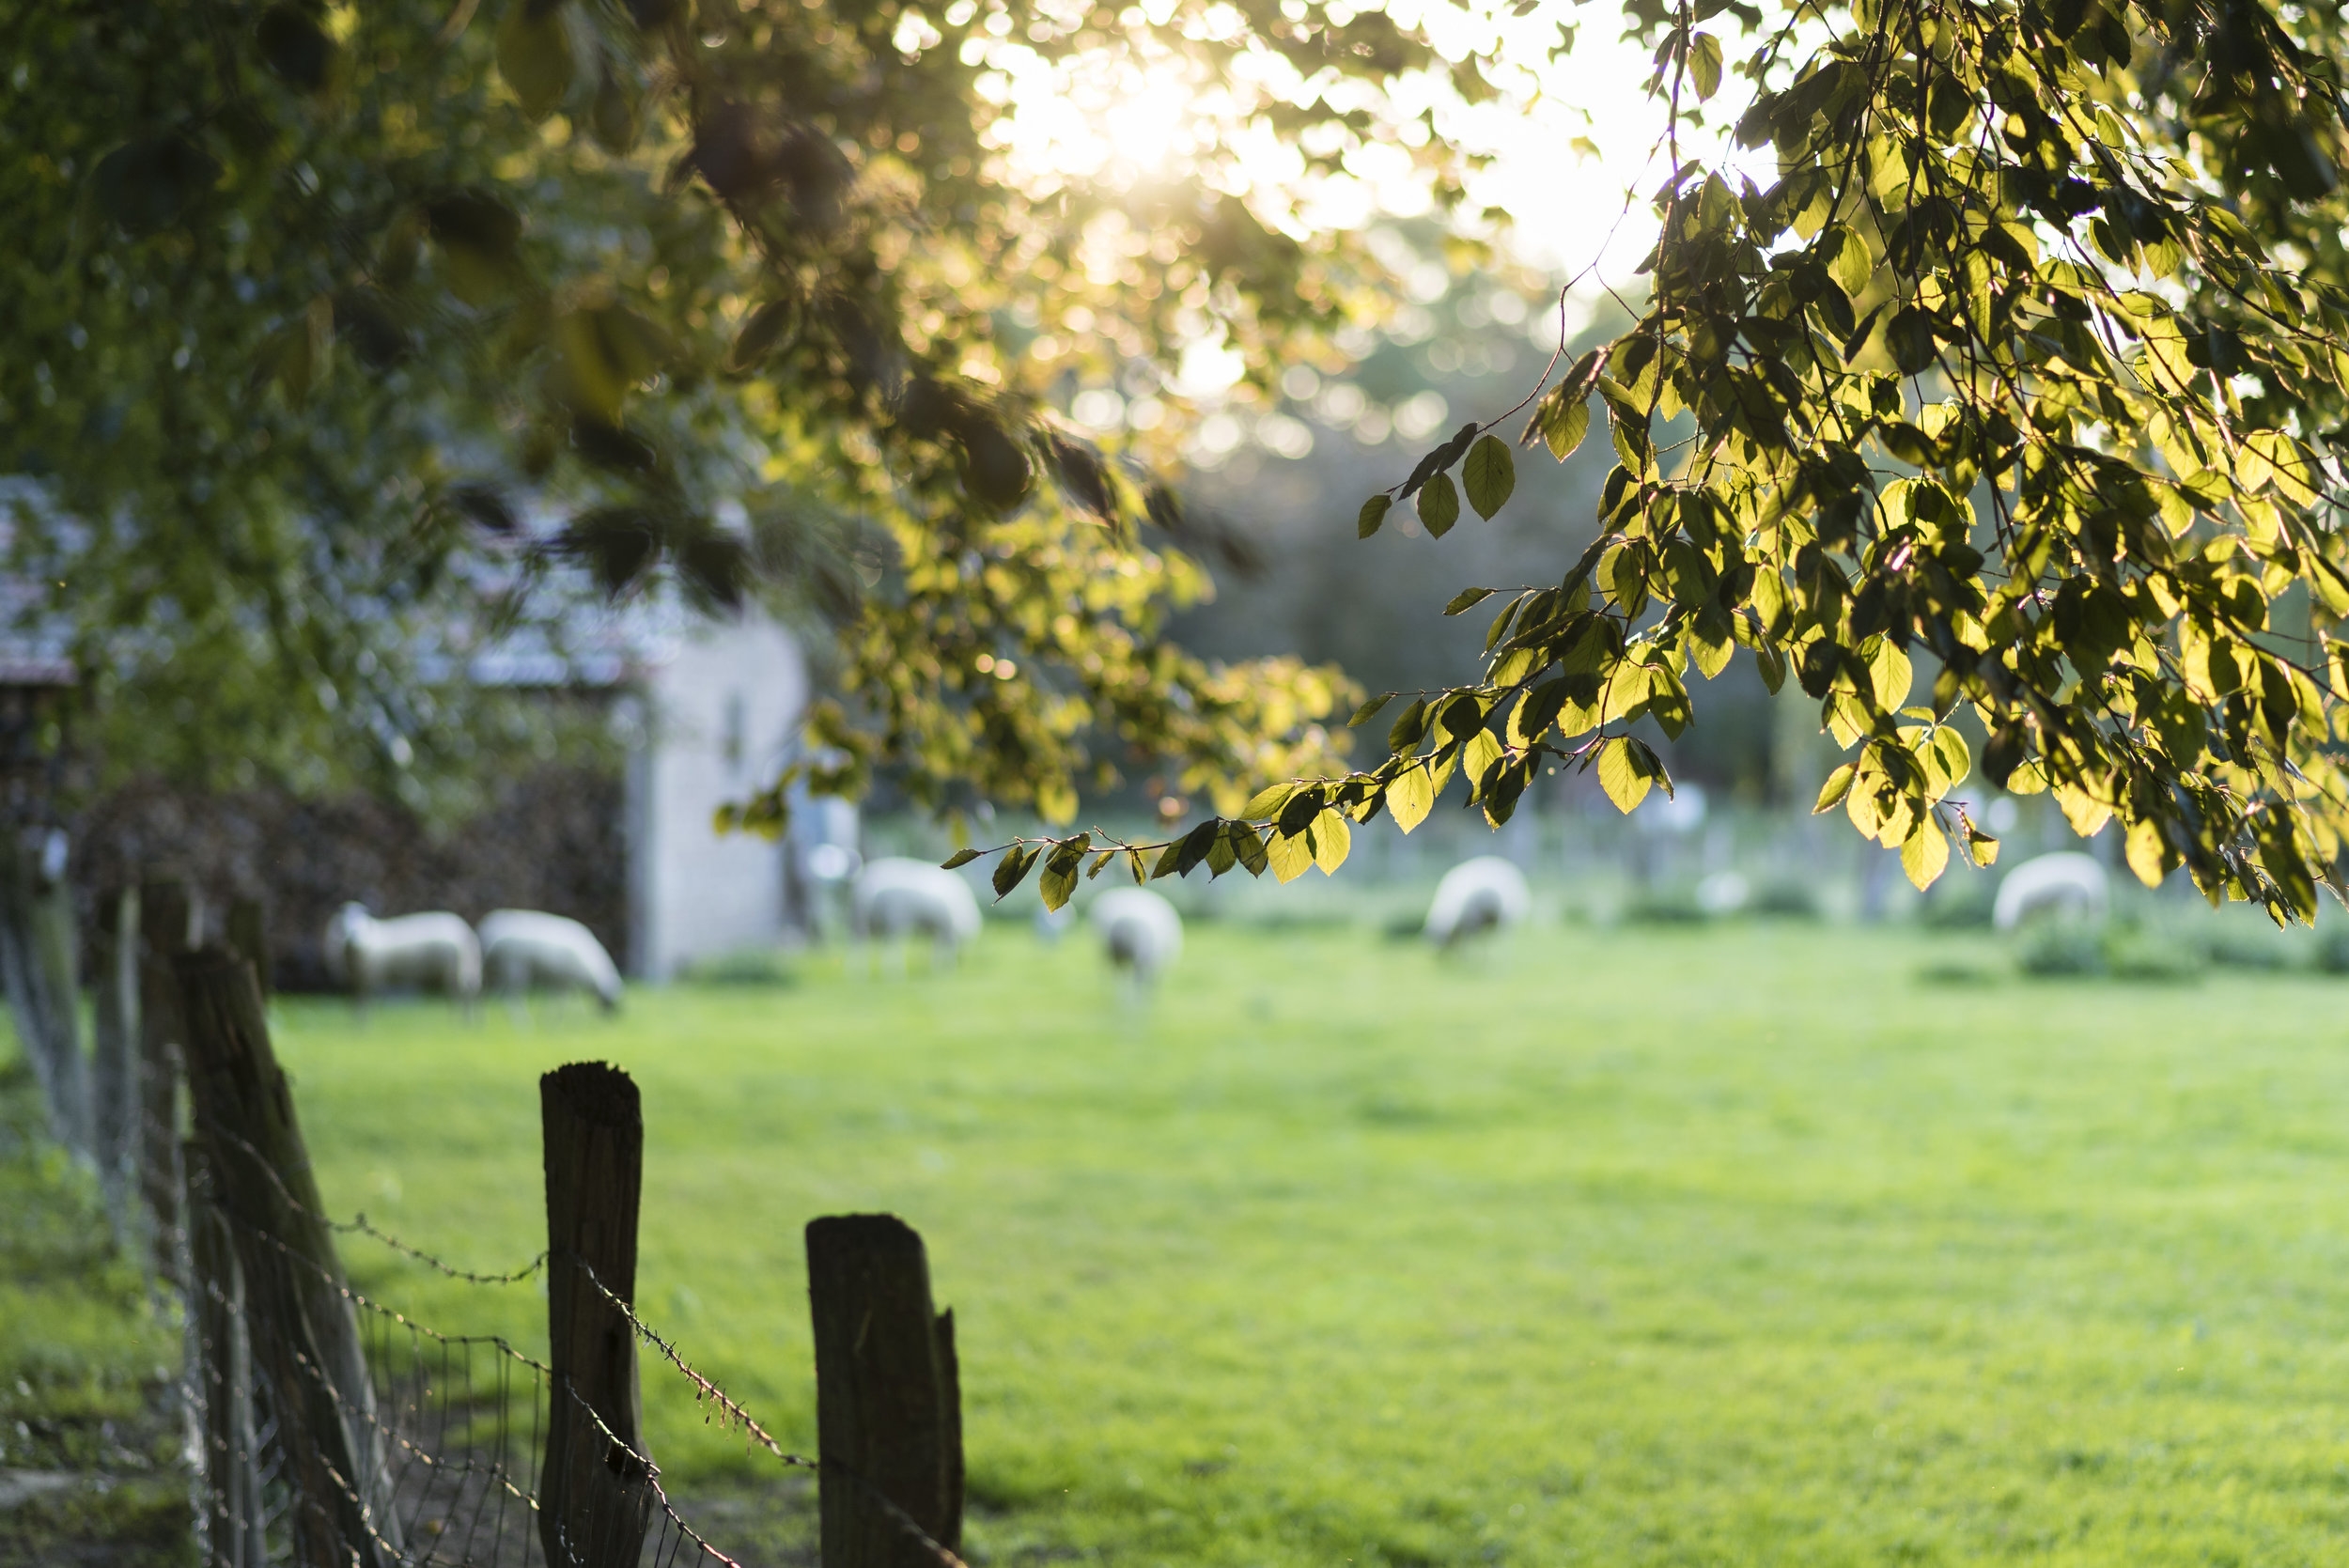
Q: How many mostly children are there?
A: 0